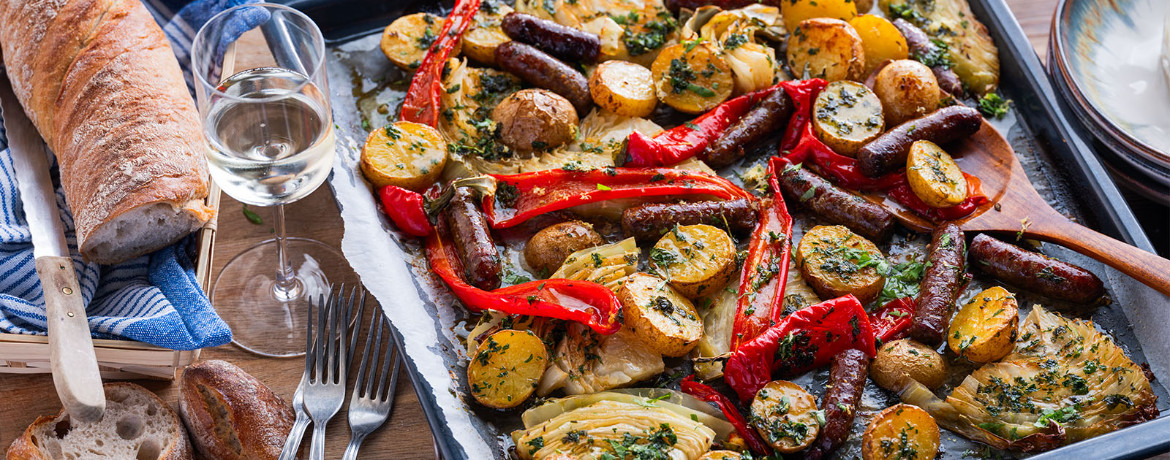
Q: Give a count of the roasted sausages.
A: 12